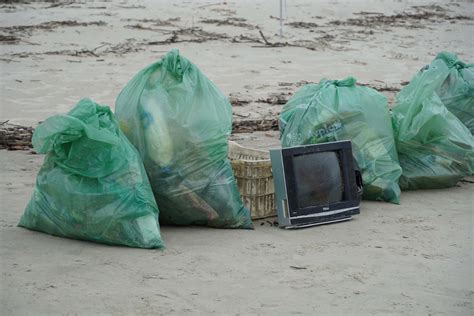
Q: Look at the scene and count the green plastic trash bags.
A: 5